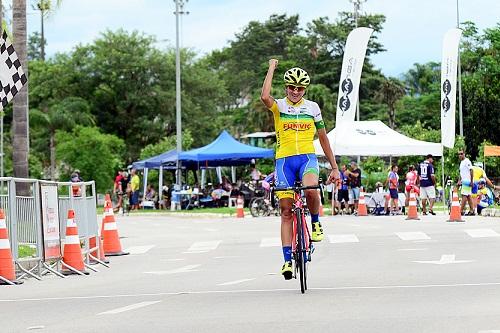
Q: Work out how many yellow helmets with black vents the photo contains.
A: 1